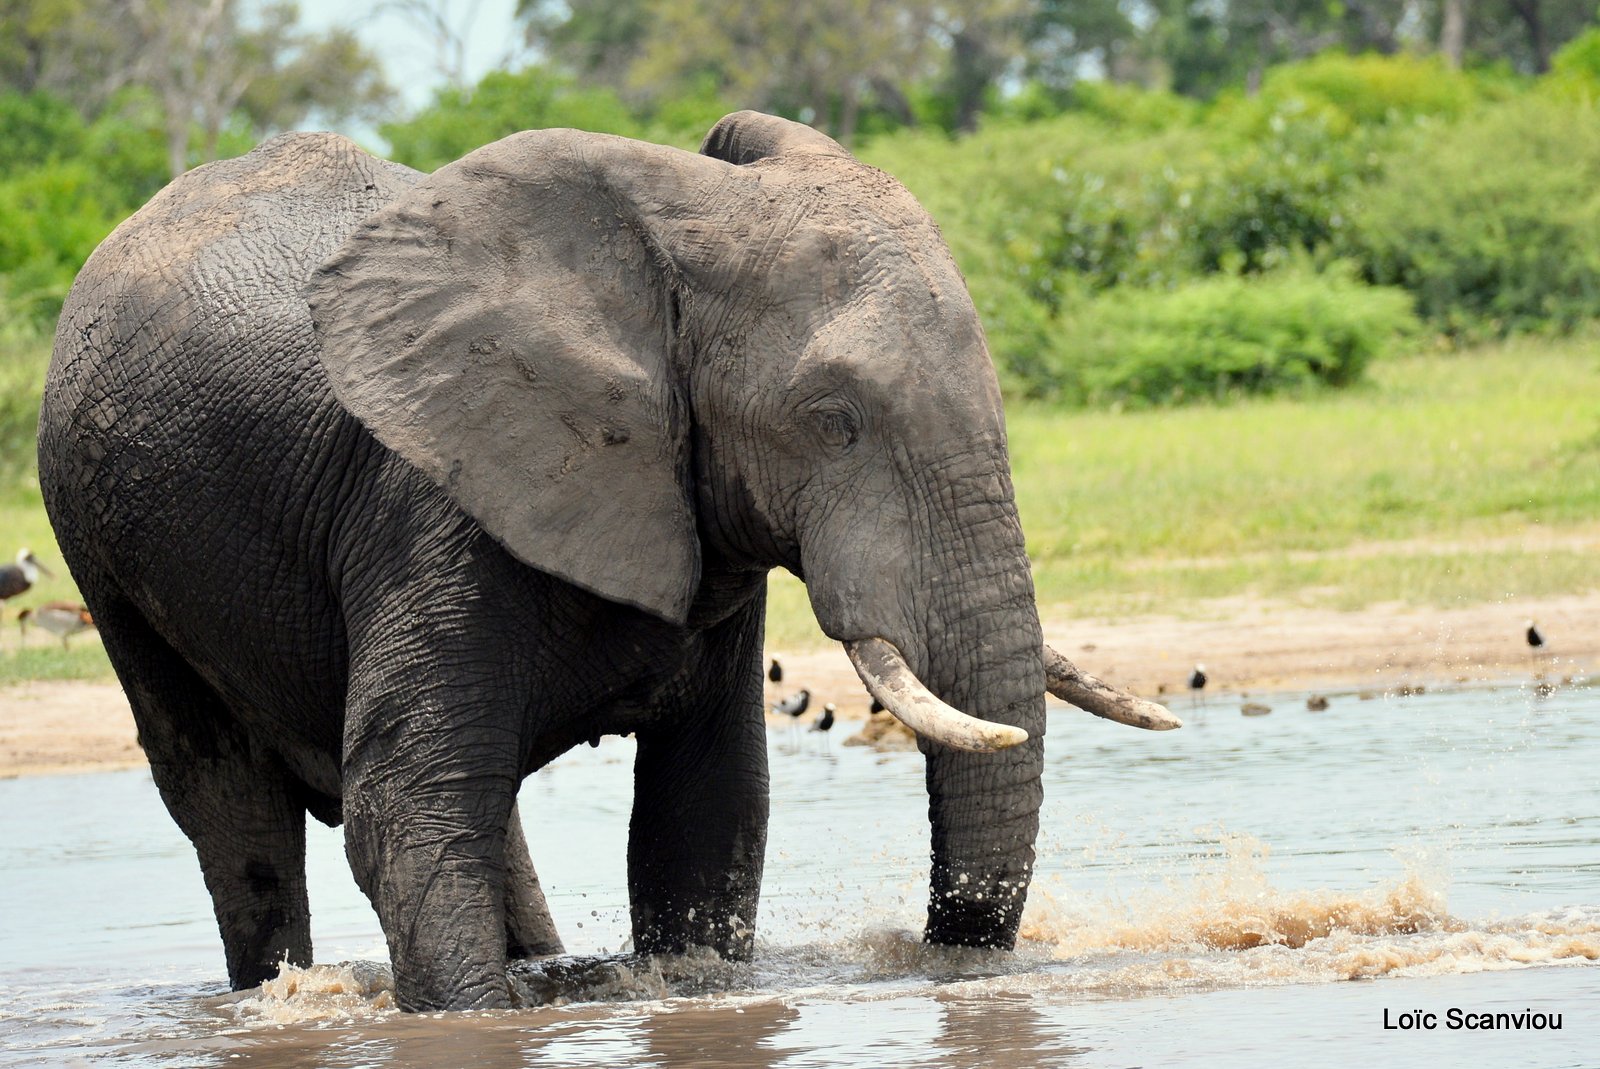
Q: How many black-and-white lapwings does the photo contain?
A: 6